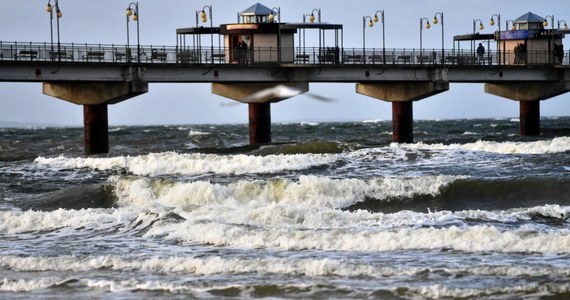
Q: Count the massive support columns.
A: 4